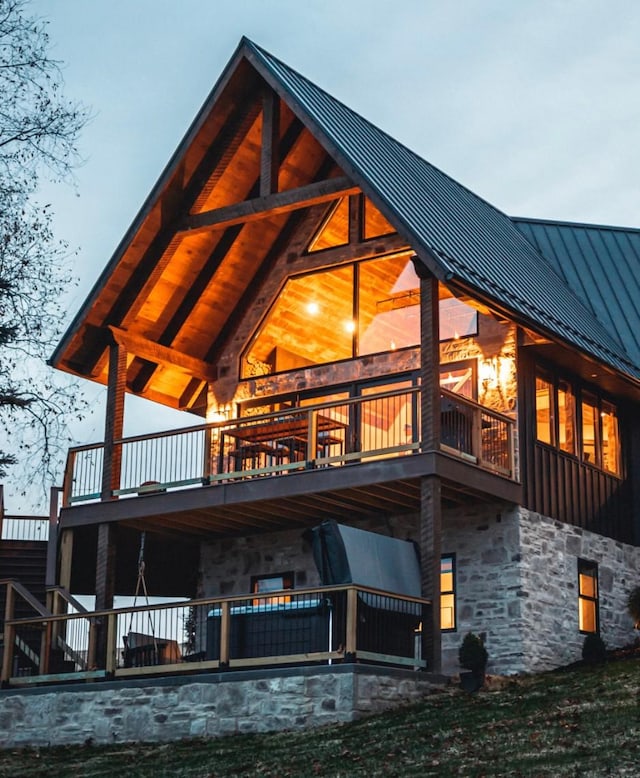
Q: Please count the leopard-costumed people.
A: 0